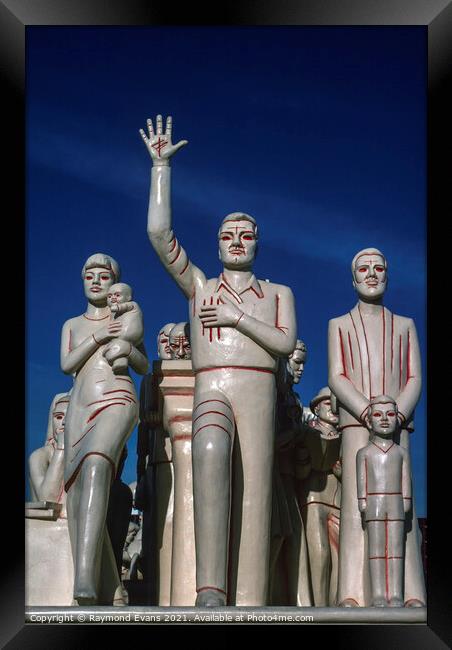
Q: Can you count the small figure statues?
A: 2